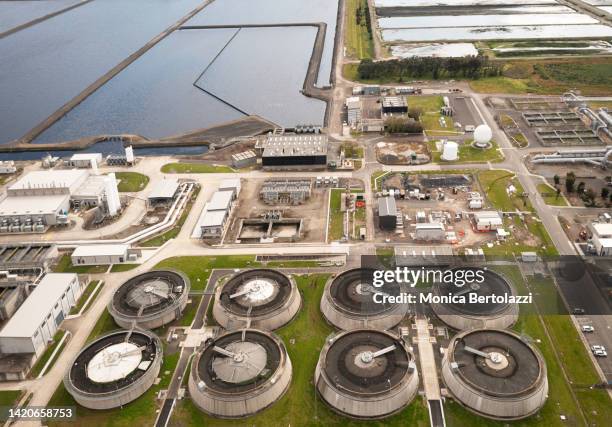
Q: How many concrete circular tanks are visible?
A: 8